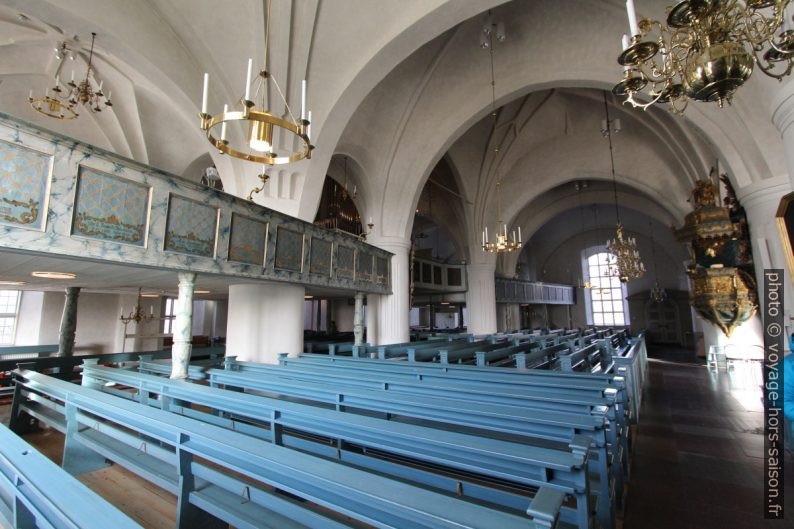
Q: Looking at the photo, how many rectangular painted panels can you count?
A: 9